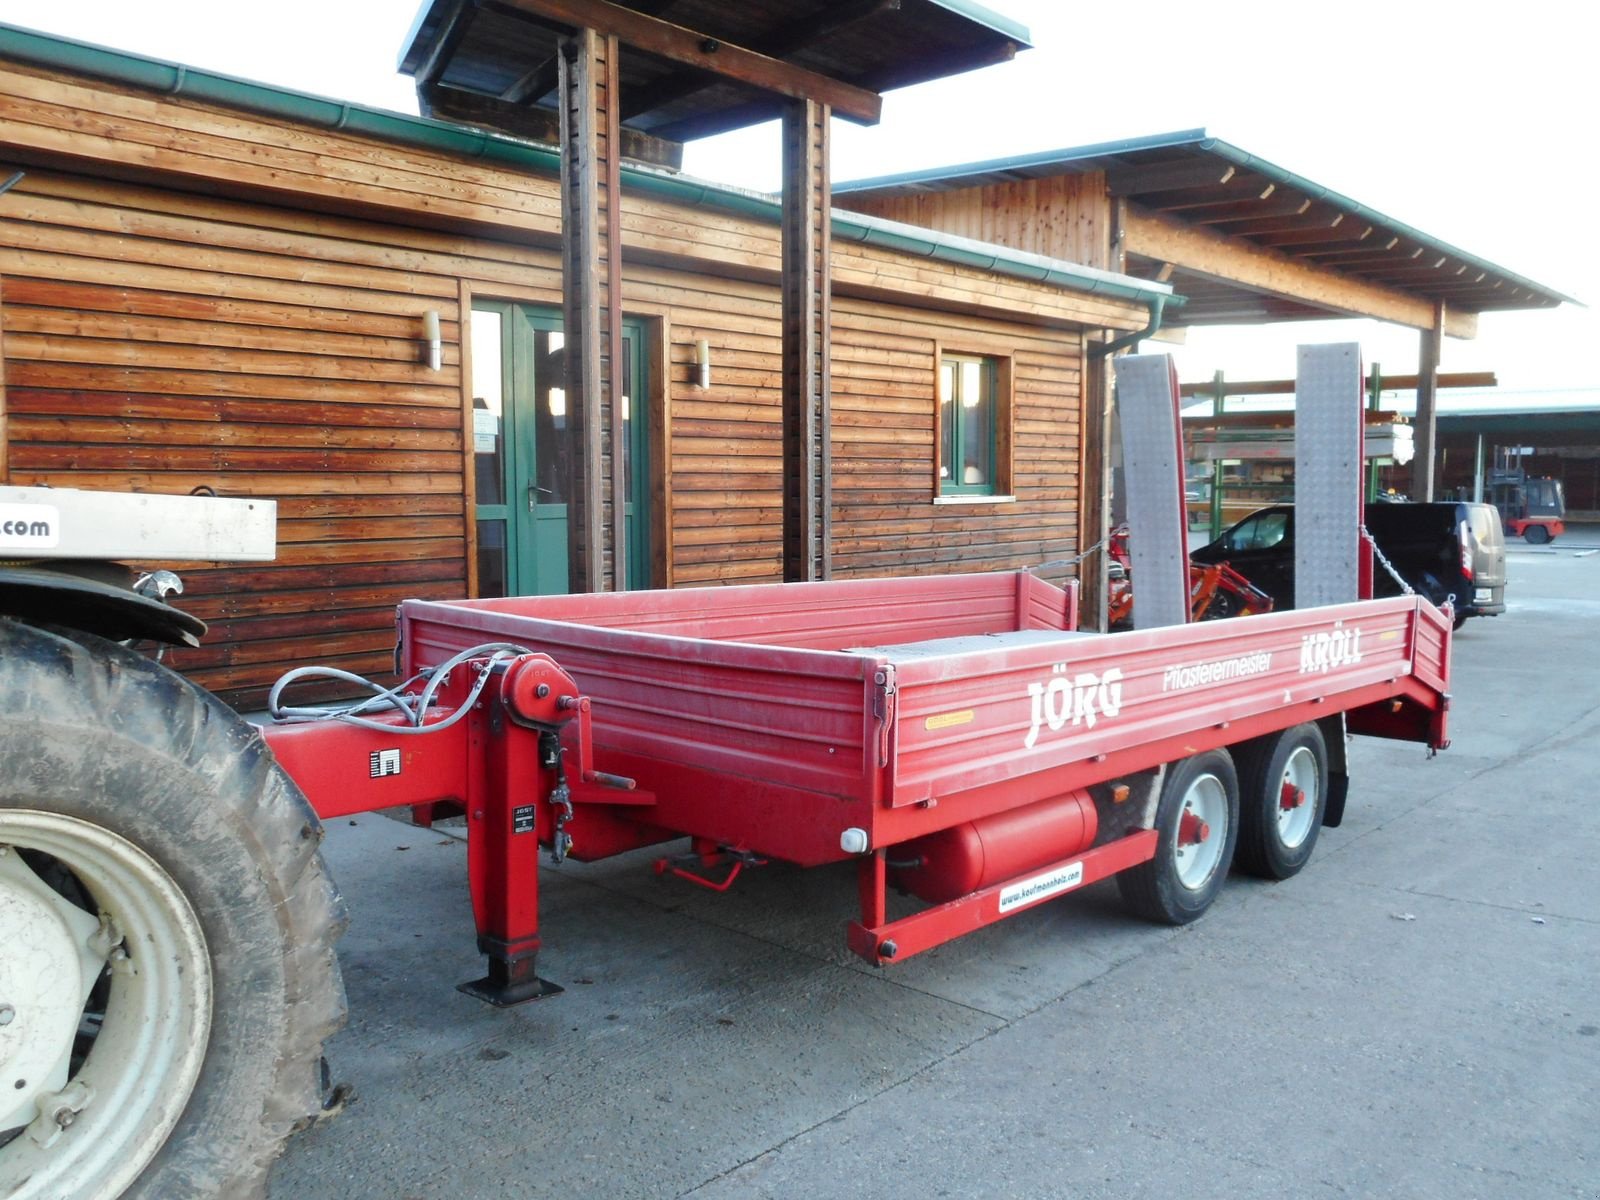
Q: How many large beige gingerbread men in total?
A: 0